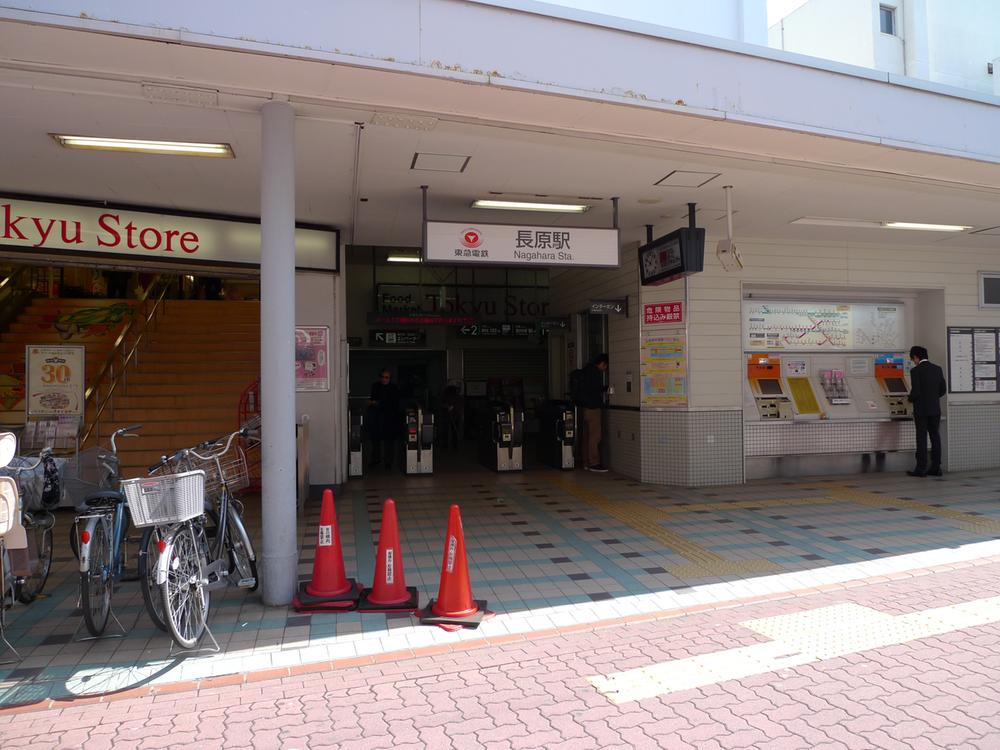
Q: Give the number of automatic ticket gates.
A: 4